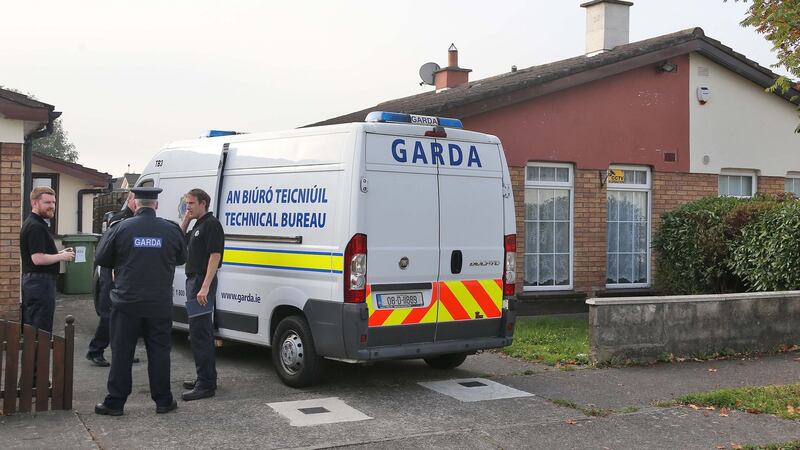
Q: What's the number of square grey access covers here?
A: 2